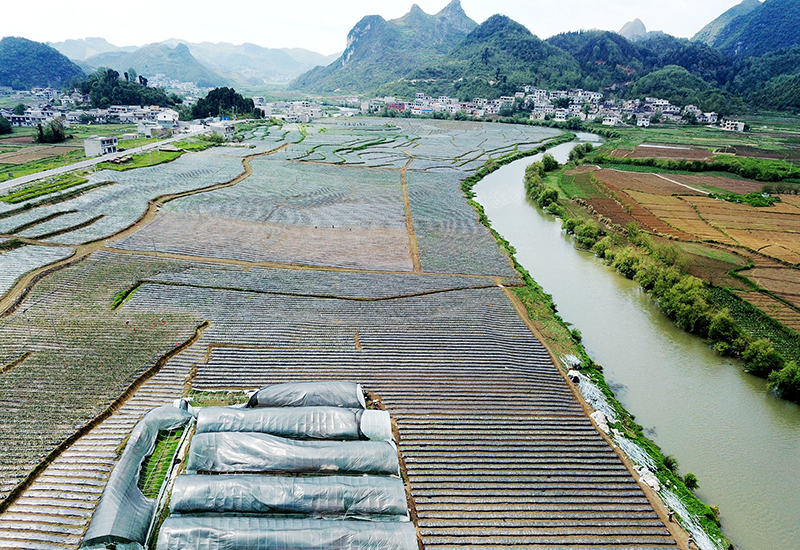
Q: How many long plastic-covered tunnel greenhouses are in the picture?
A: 6